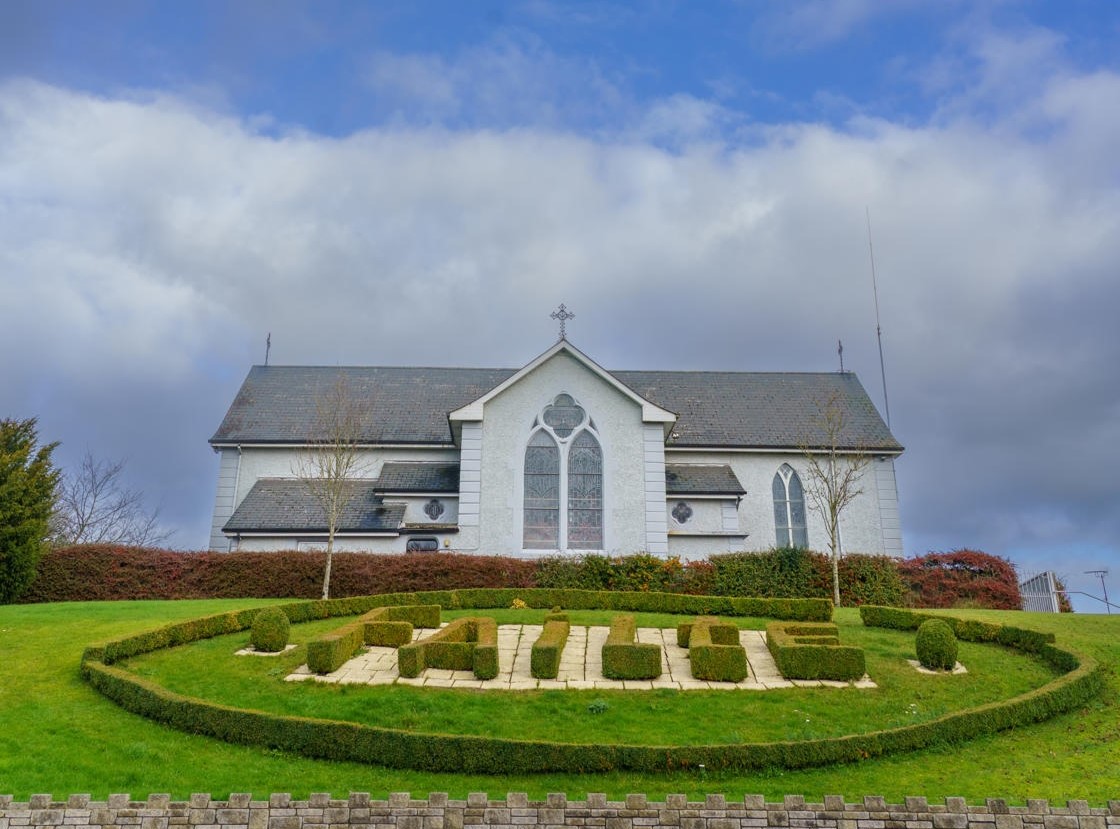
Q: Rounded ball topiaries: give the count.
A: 2